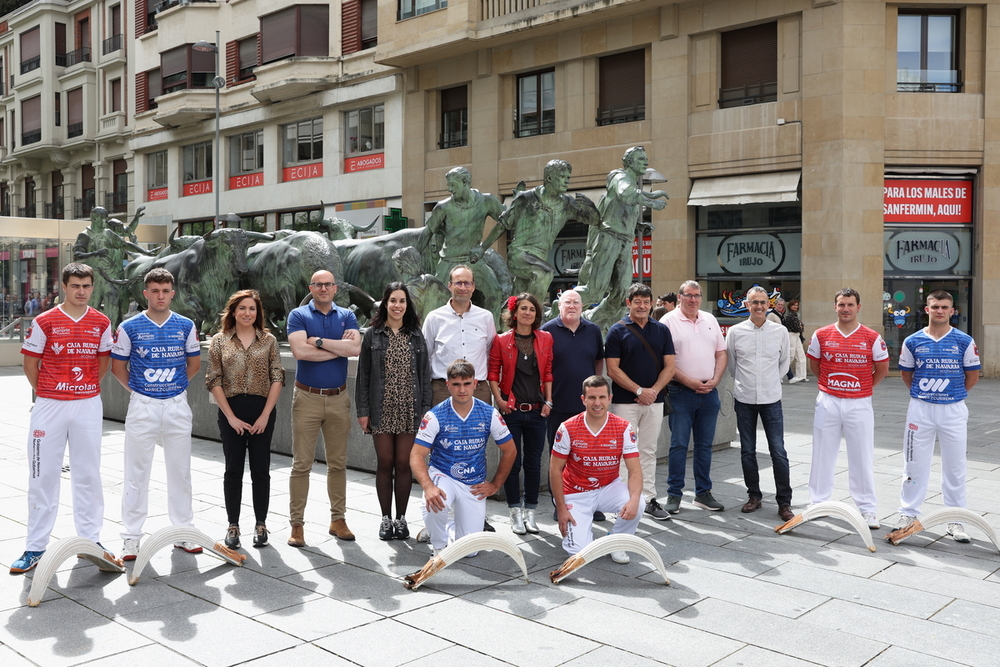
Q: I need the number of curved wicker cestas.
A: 6